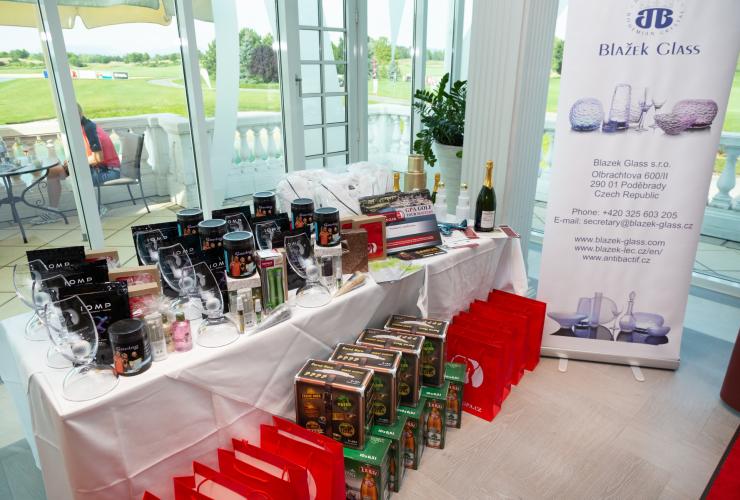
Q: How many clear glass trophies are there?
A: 9